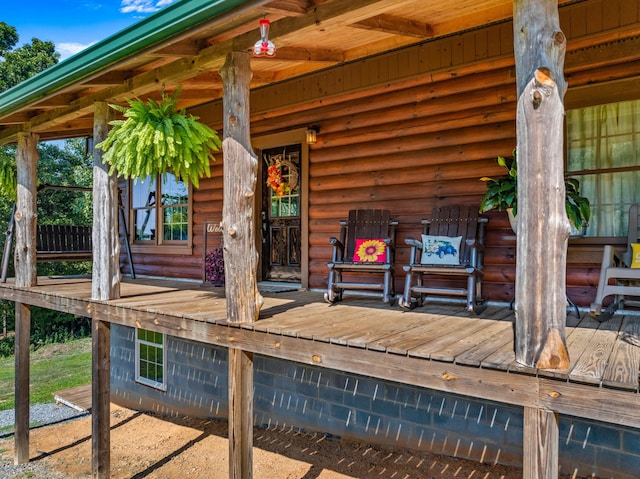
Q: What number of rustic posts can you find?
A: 4